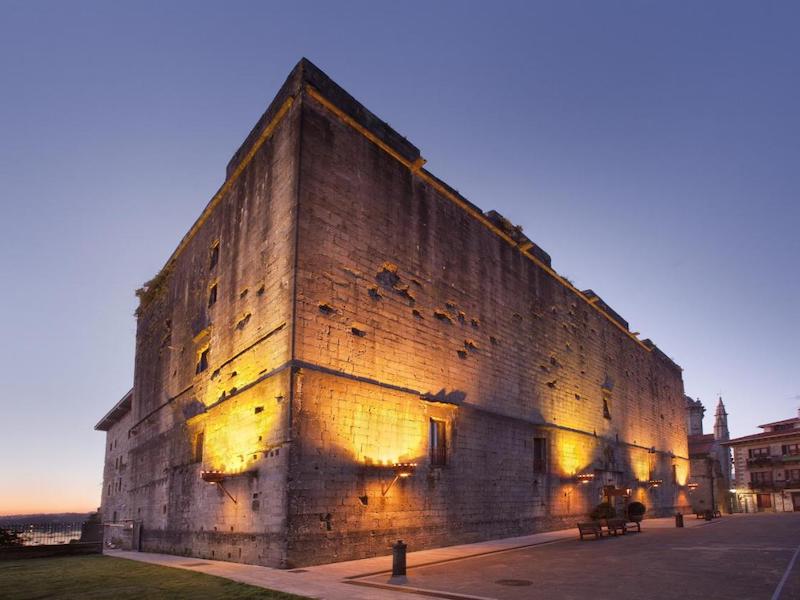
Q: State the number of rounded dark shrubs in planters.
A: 2